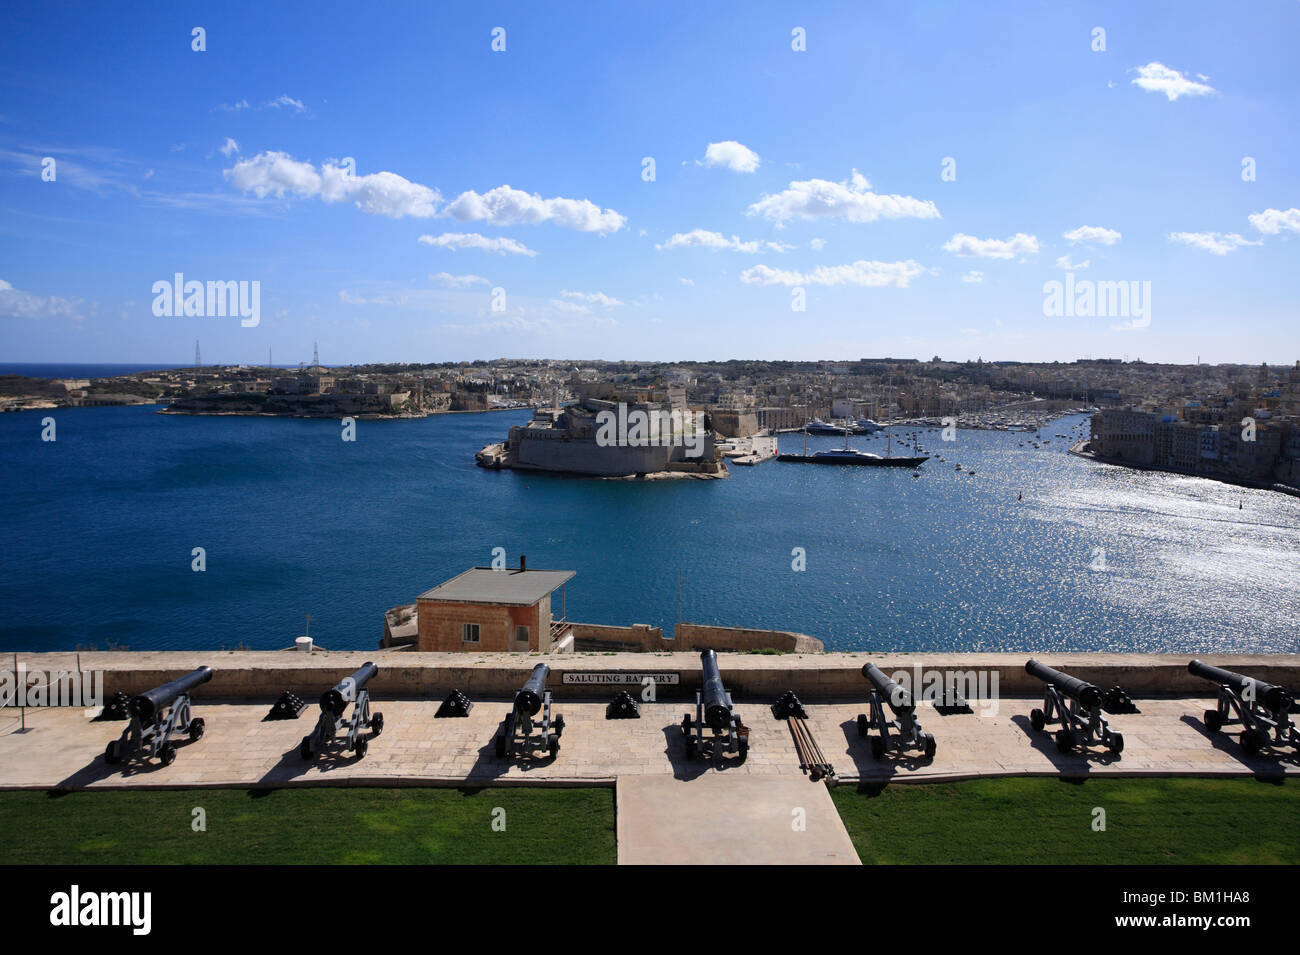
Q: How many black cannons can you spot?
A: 7